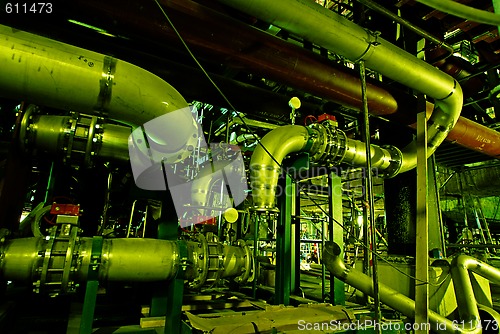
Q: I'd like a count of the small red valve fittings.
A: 3